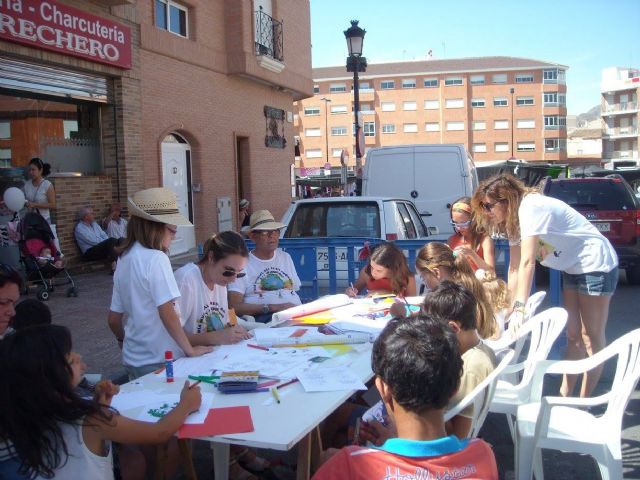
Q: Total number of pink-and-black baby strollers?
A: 1